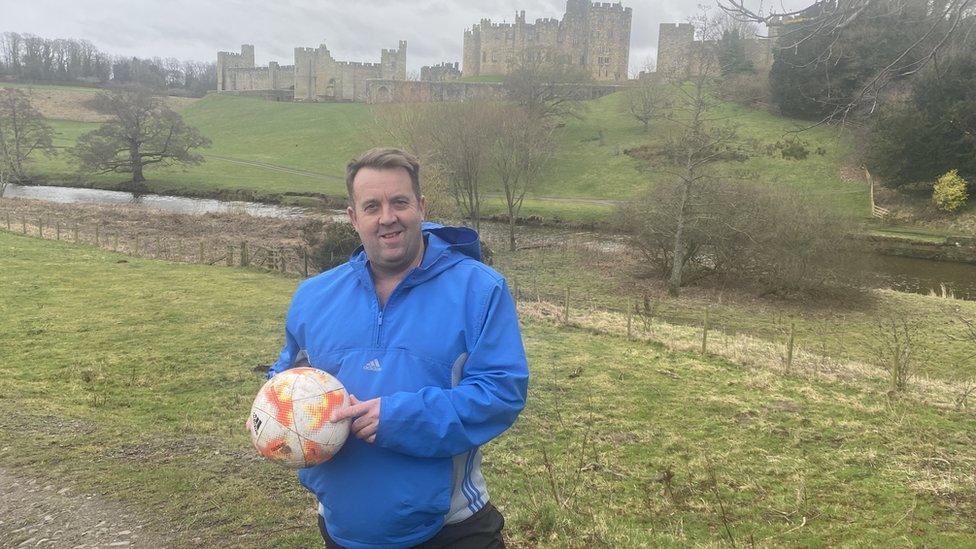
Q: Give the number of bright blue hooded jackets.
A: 1